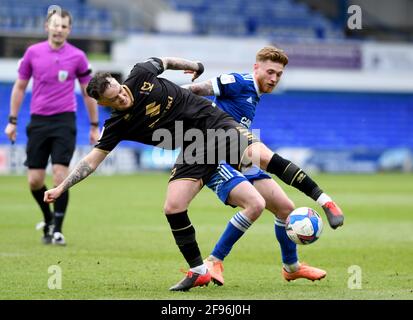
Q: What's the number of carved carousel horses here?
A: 0